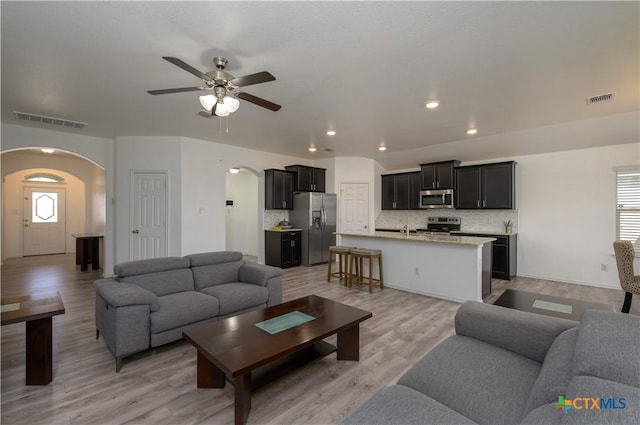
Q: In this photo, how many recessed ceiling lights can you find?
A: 5